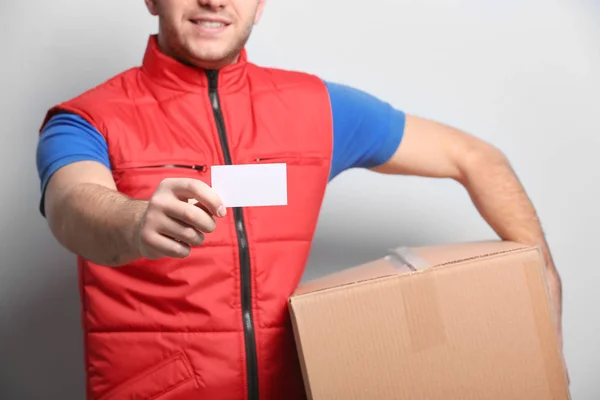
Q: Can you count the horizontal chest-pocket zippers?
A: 2